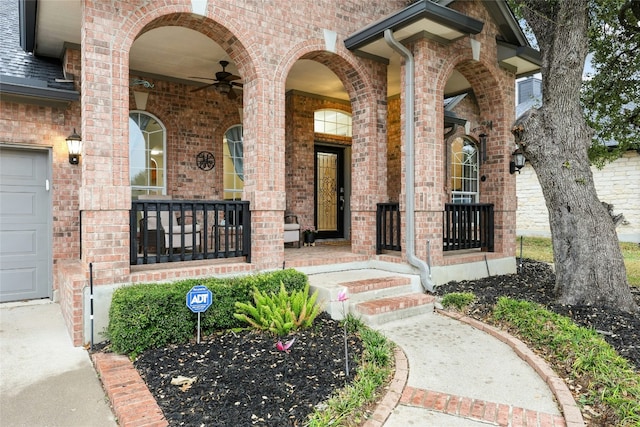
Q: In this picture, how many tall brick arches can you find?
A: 3